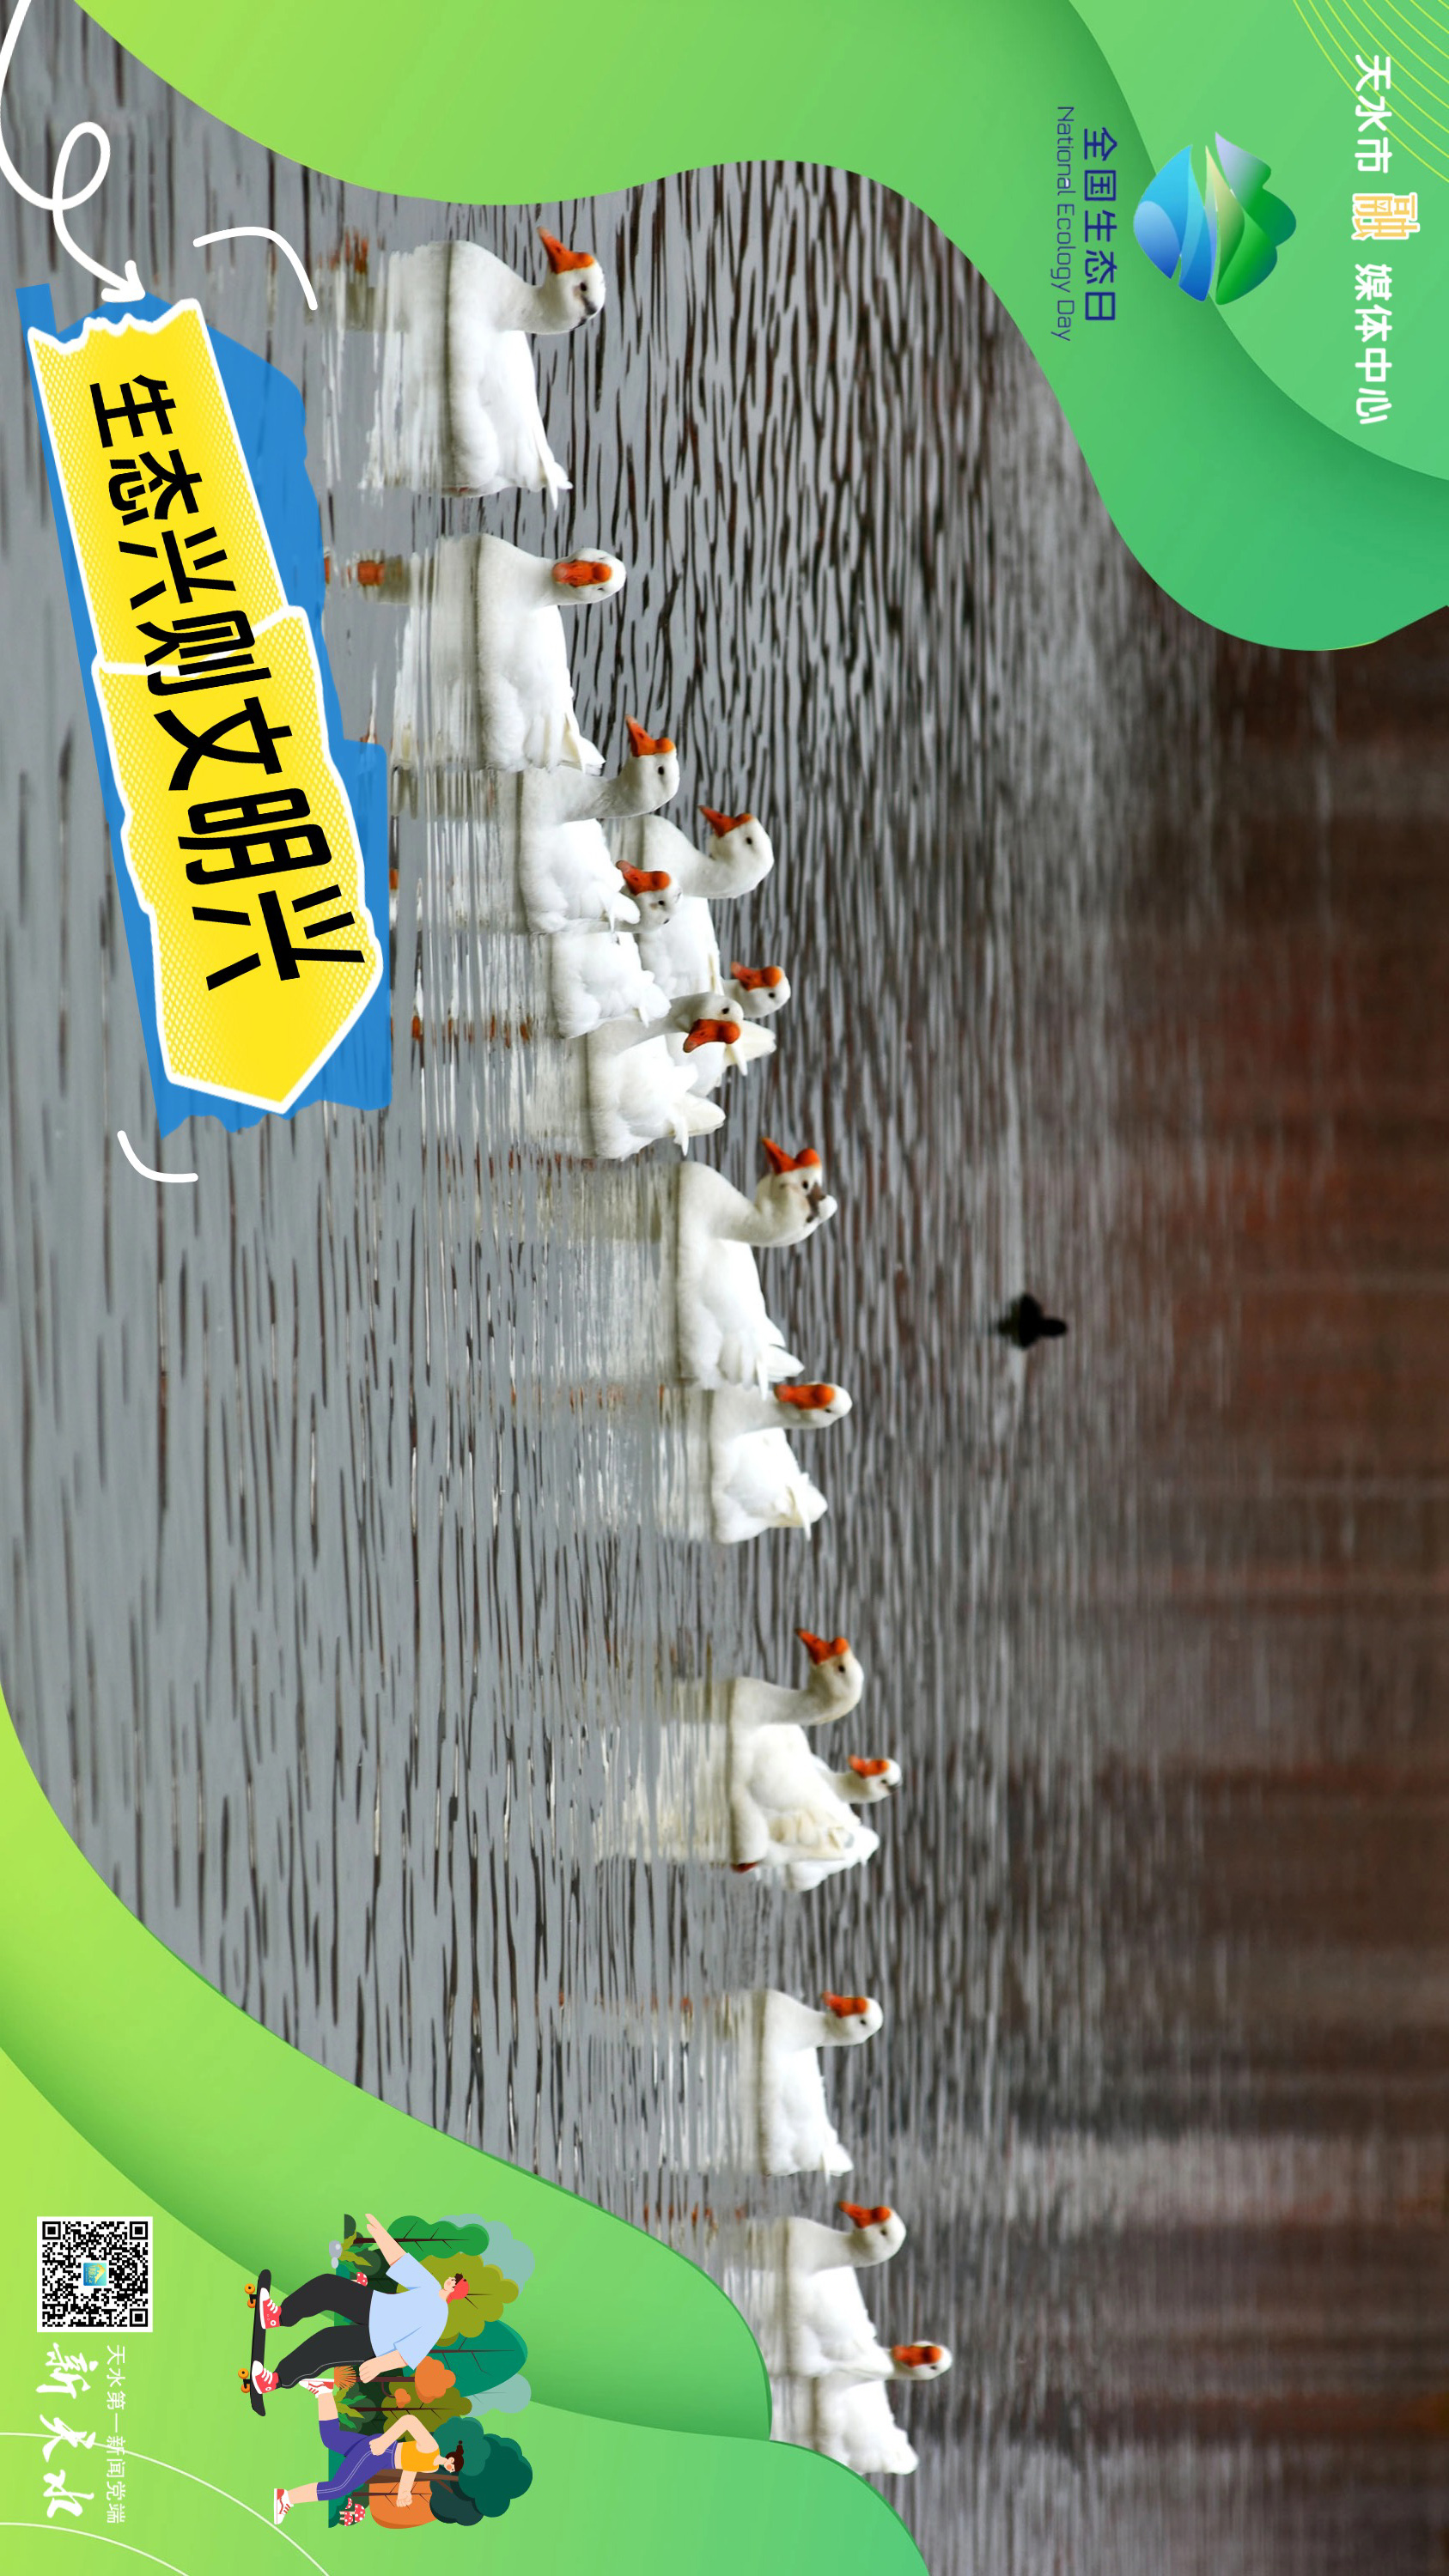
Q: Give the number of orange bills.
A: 14